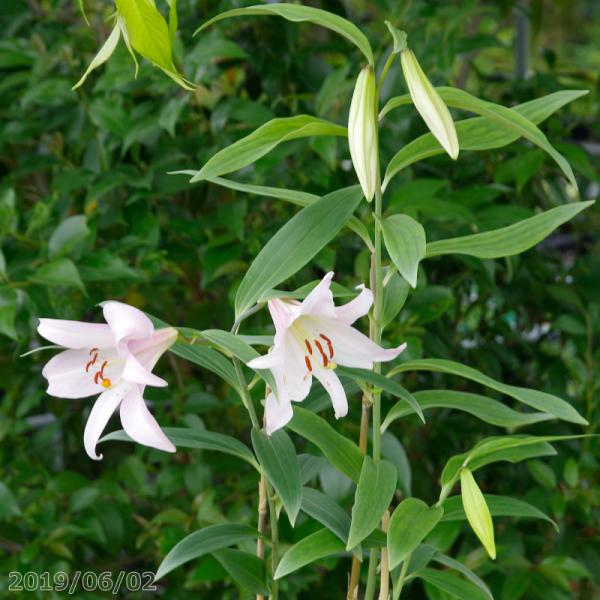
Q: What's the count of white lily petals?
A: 12